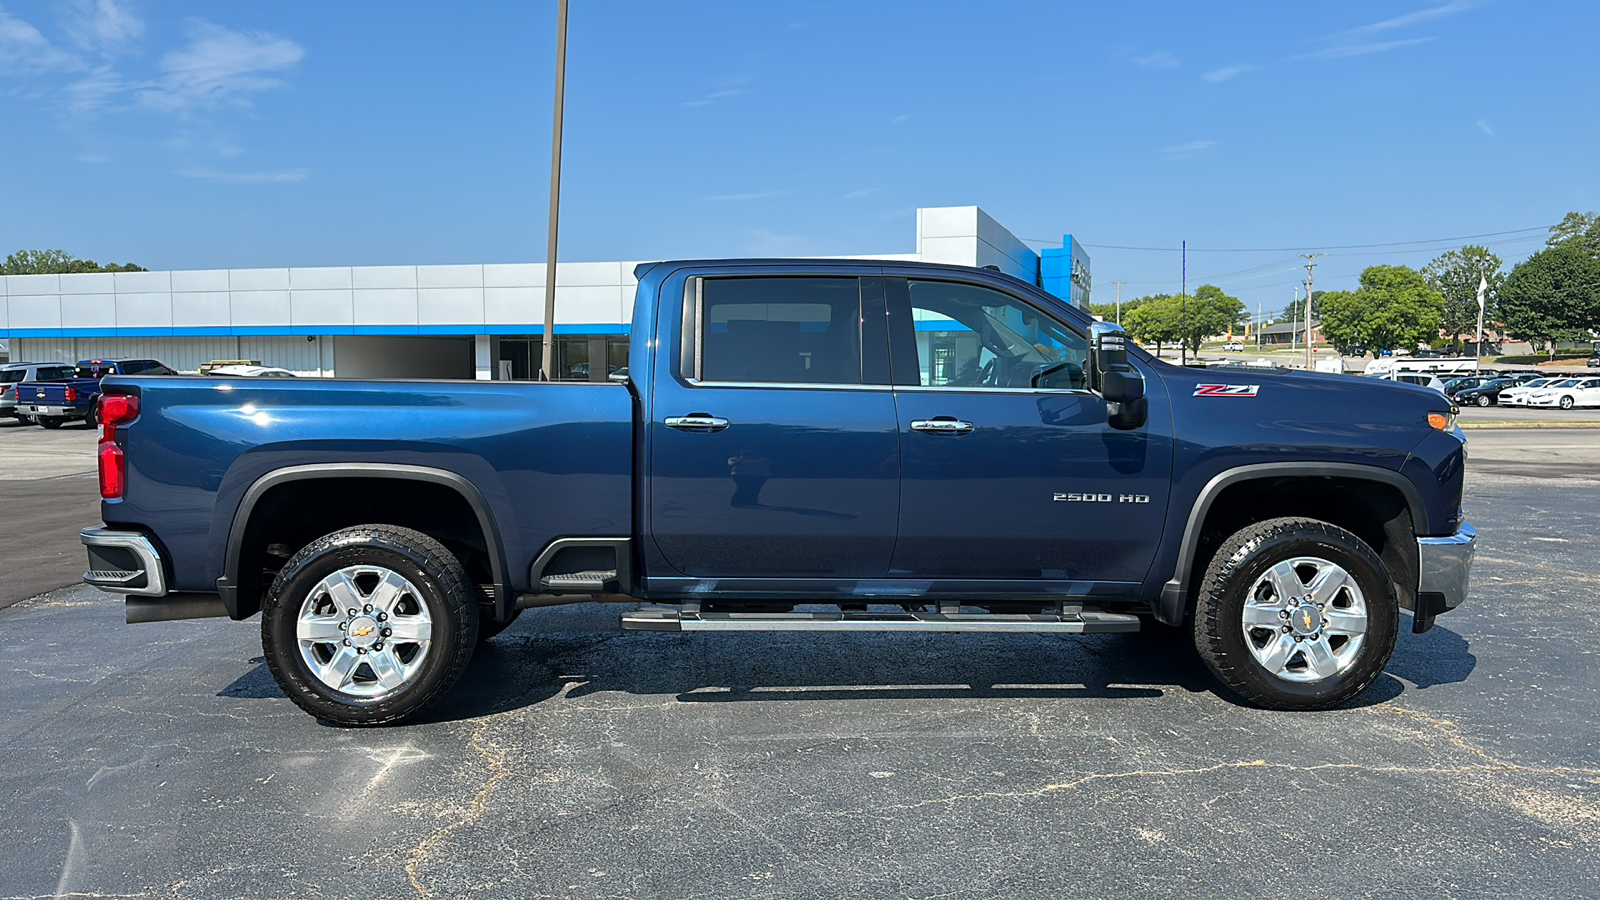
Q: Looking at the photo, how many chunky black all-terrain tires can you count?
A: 2